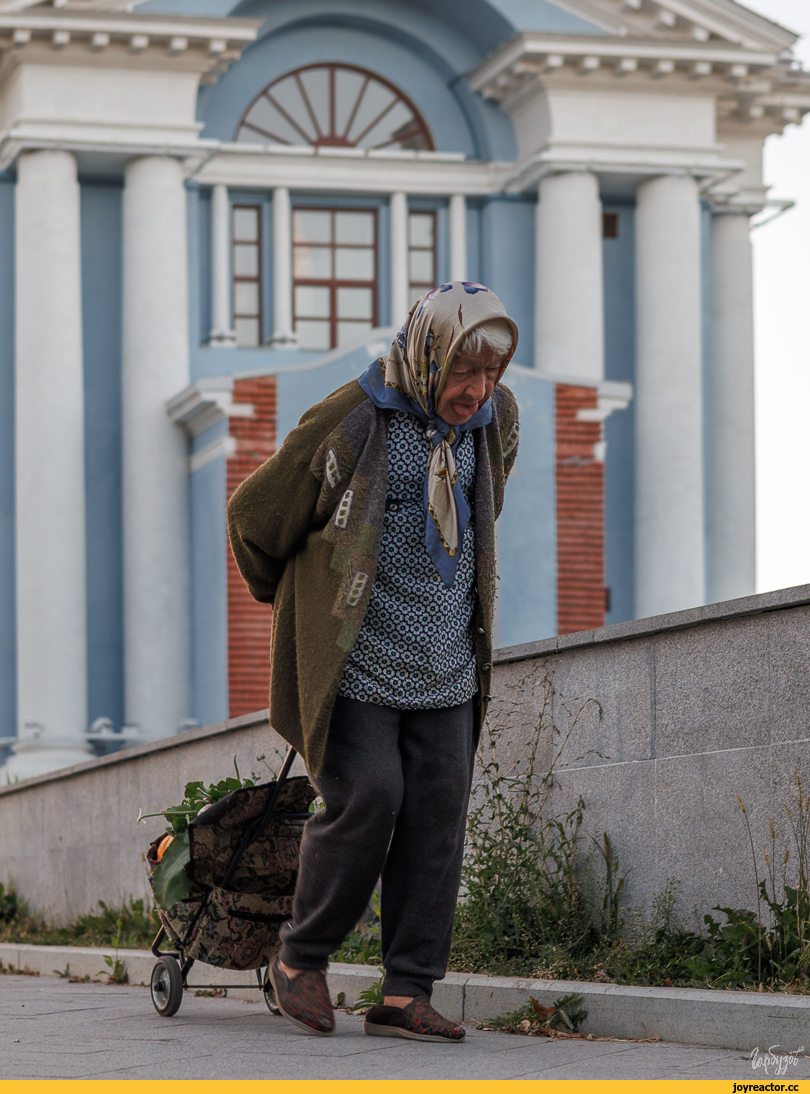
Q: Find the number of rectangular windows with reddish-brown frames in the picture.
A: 3